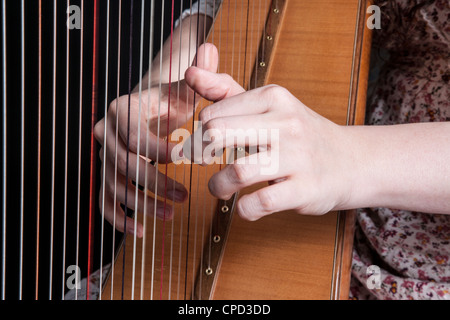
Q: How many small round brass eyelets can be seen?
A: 7